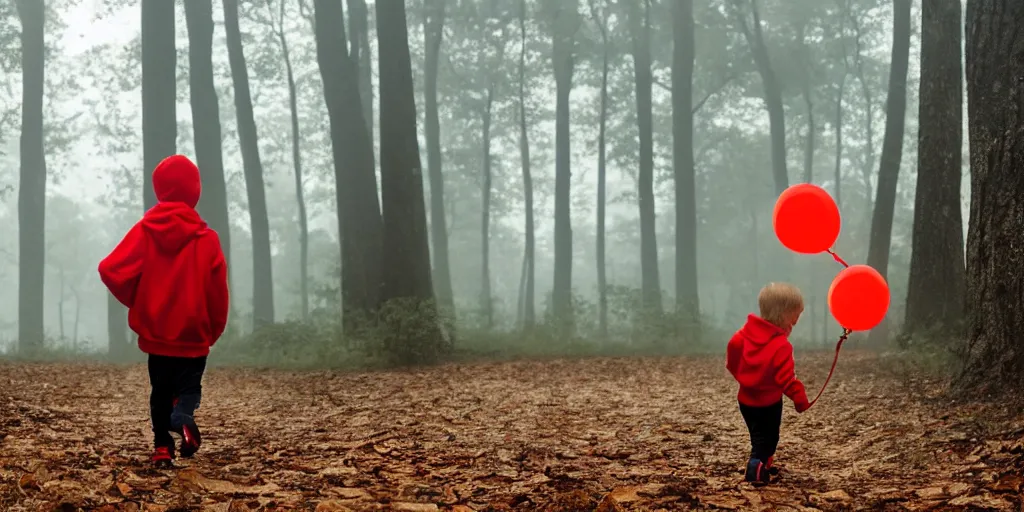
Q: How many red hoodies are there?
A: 2